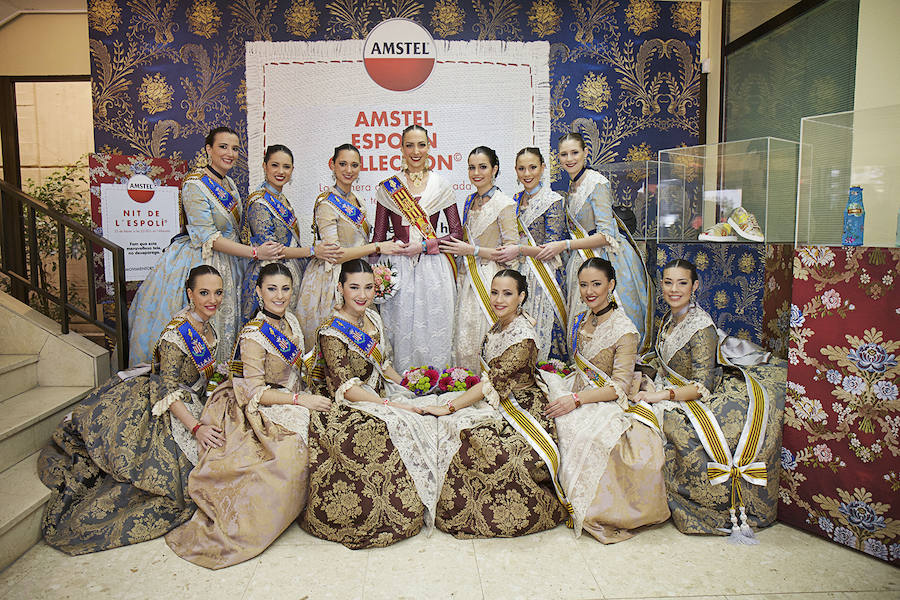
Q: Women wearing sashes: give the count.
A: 13